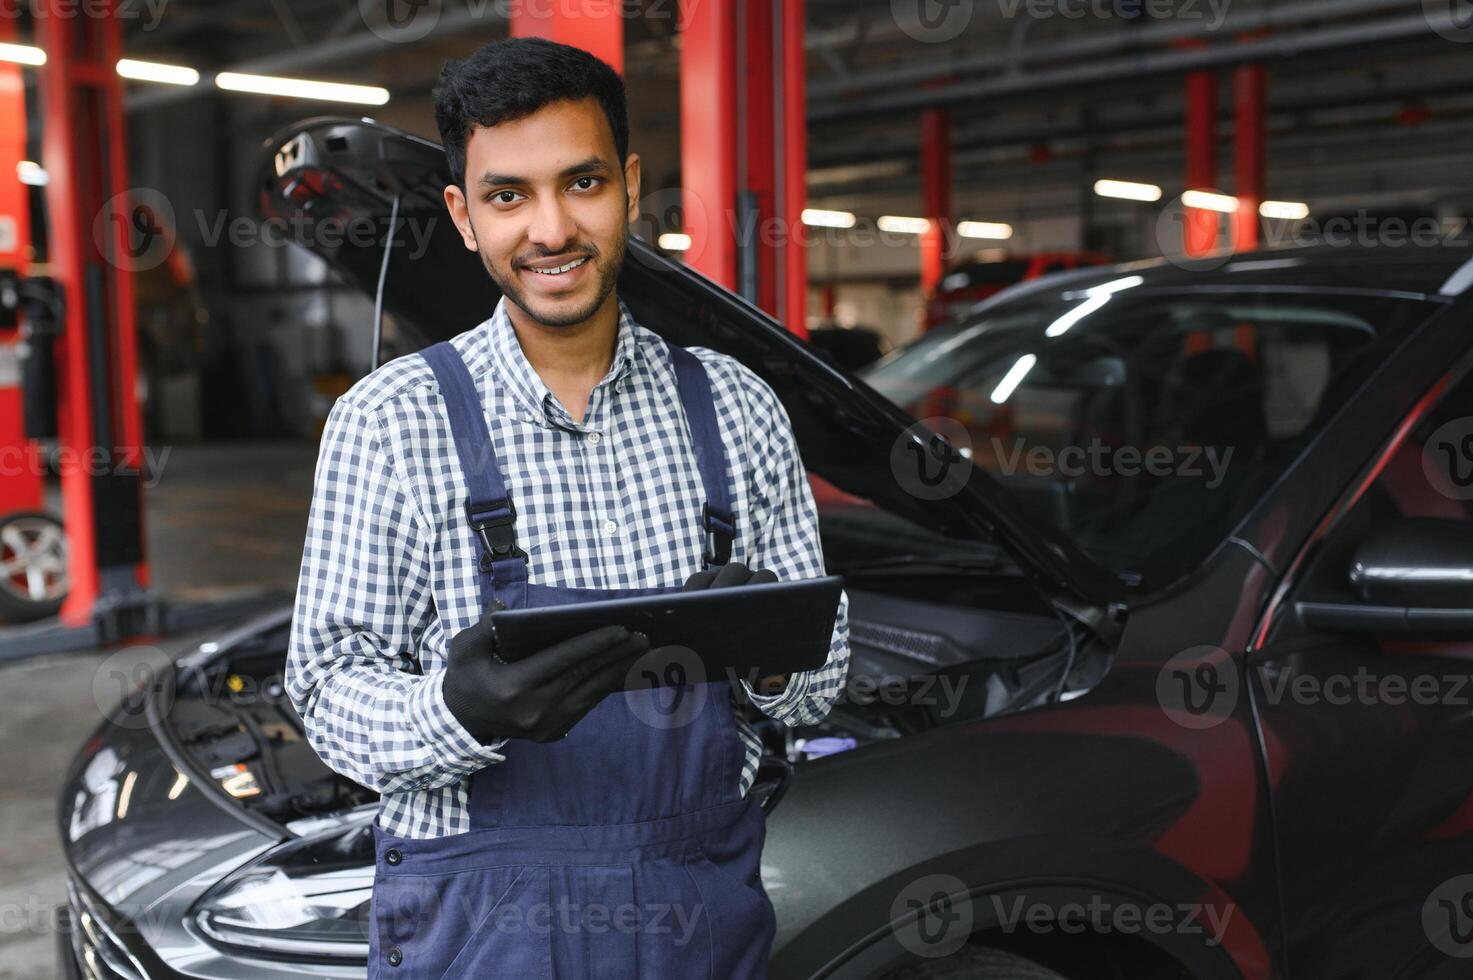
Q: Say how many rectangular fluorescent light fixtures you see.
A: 11